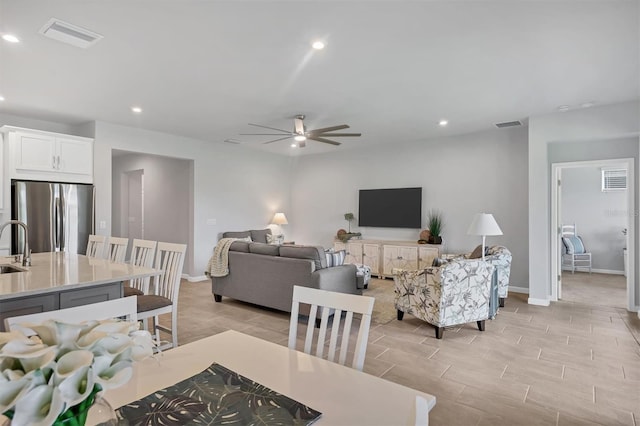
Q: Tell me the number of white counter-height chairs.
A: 4